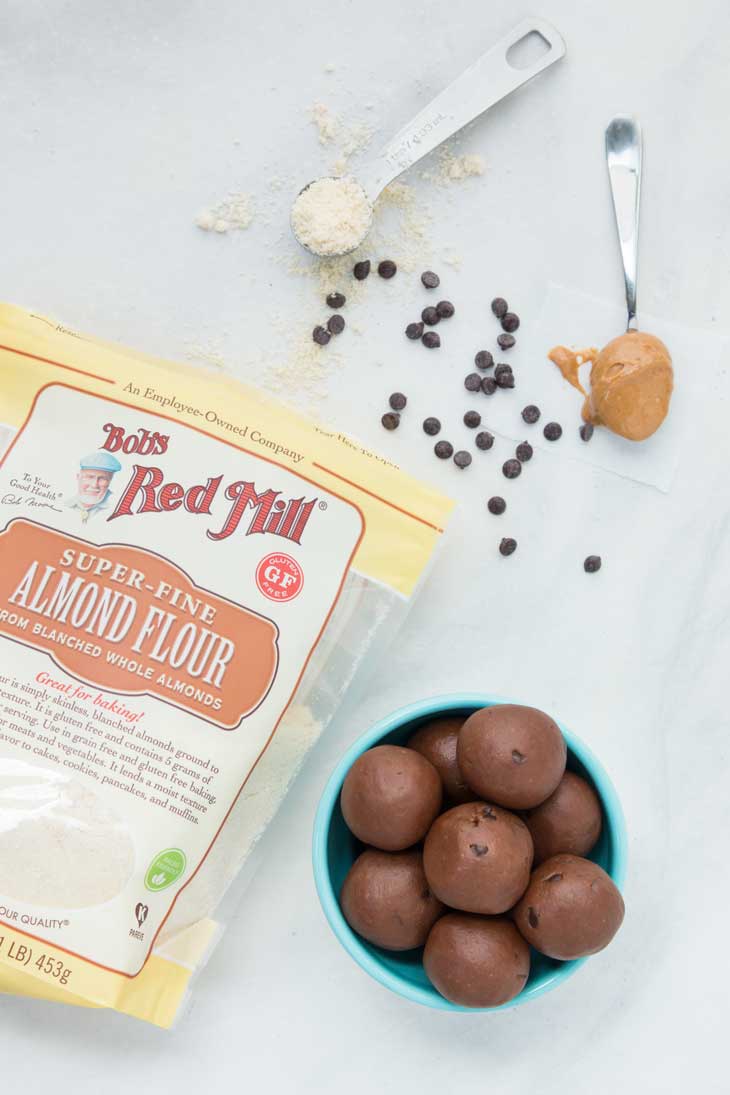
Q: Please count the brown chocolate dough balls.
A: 8